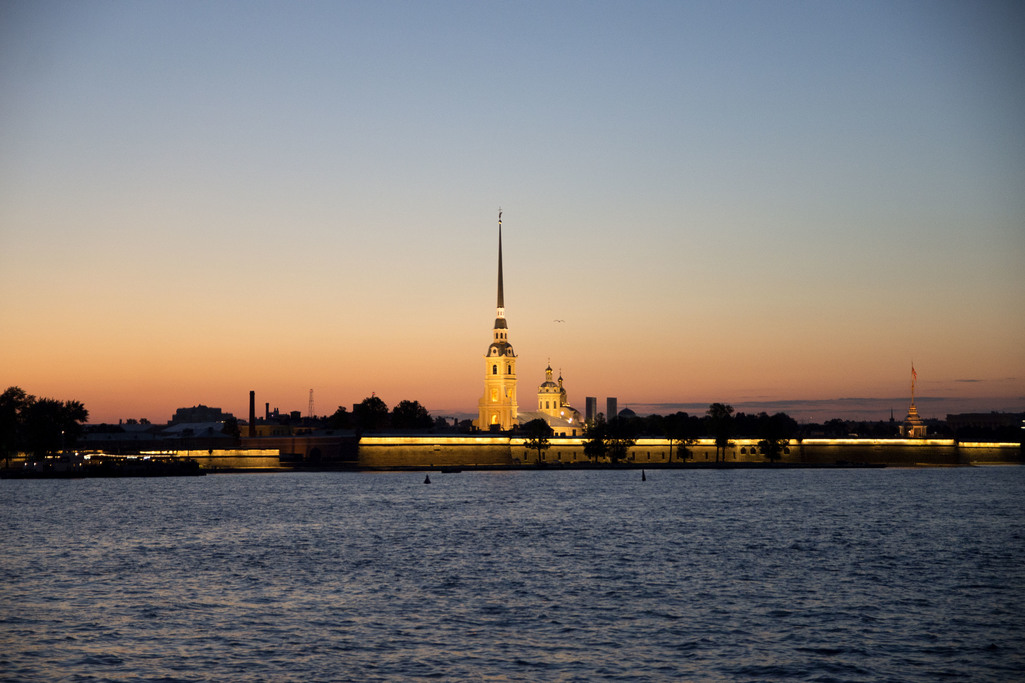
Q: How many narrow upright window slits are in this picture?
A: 11